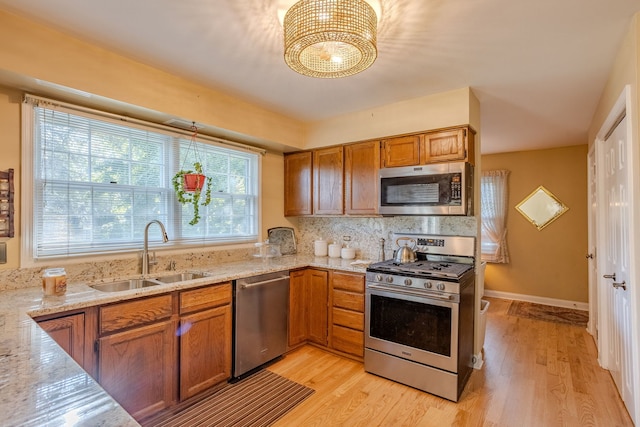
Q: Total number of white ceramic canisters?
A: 3